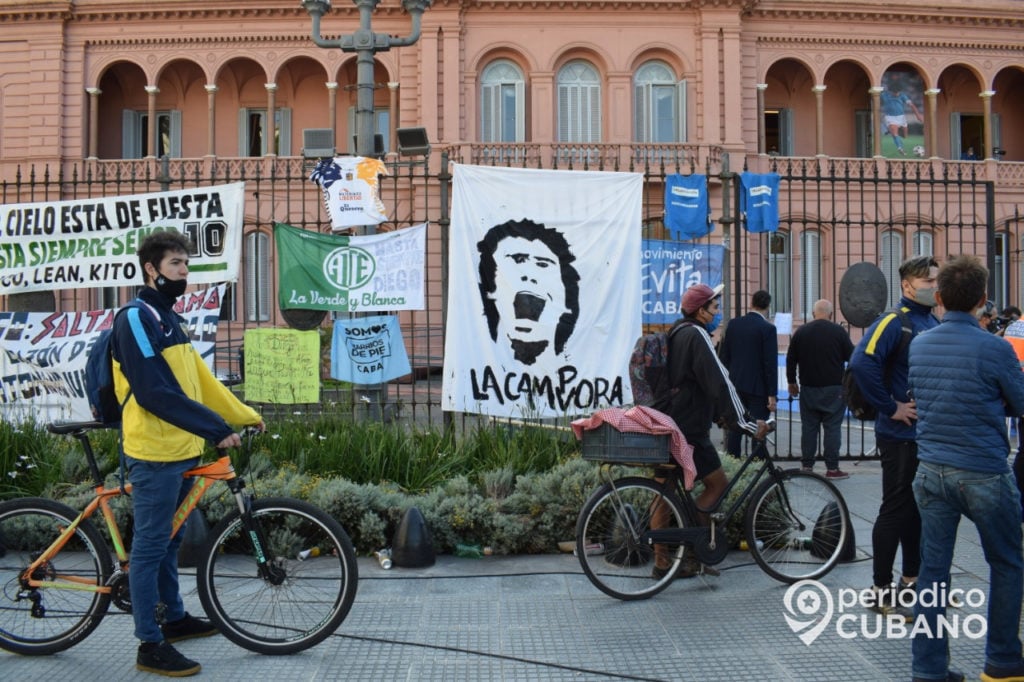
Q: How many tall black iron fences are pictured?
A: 1